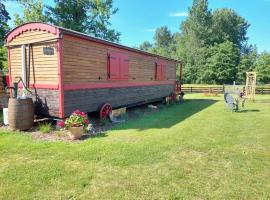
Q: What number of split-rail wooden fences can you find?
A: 1